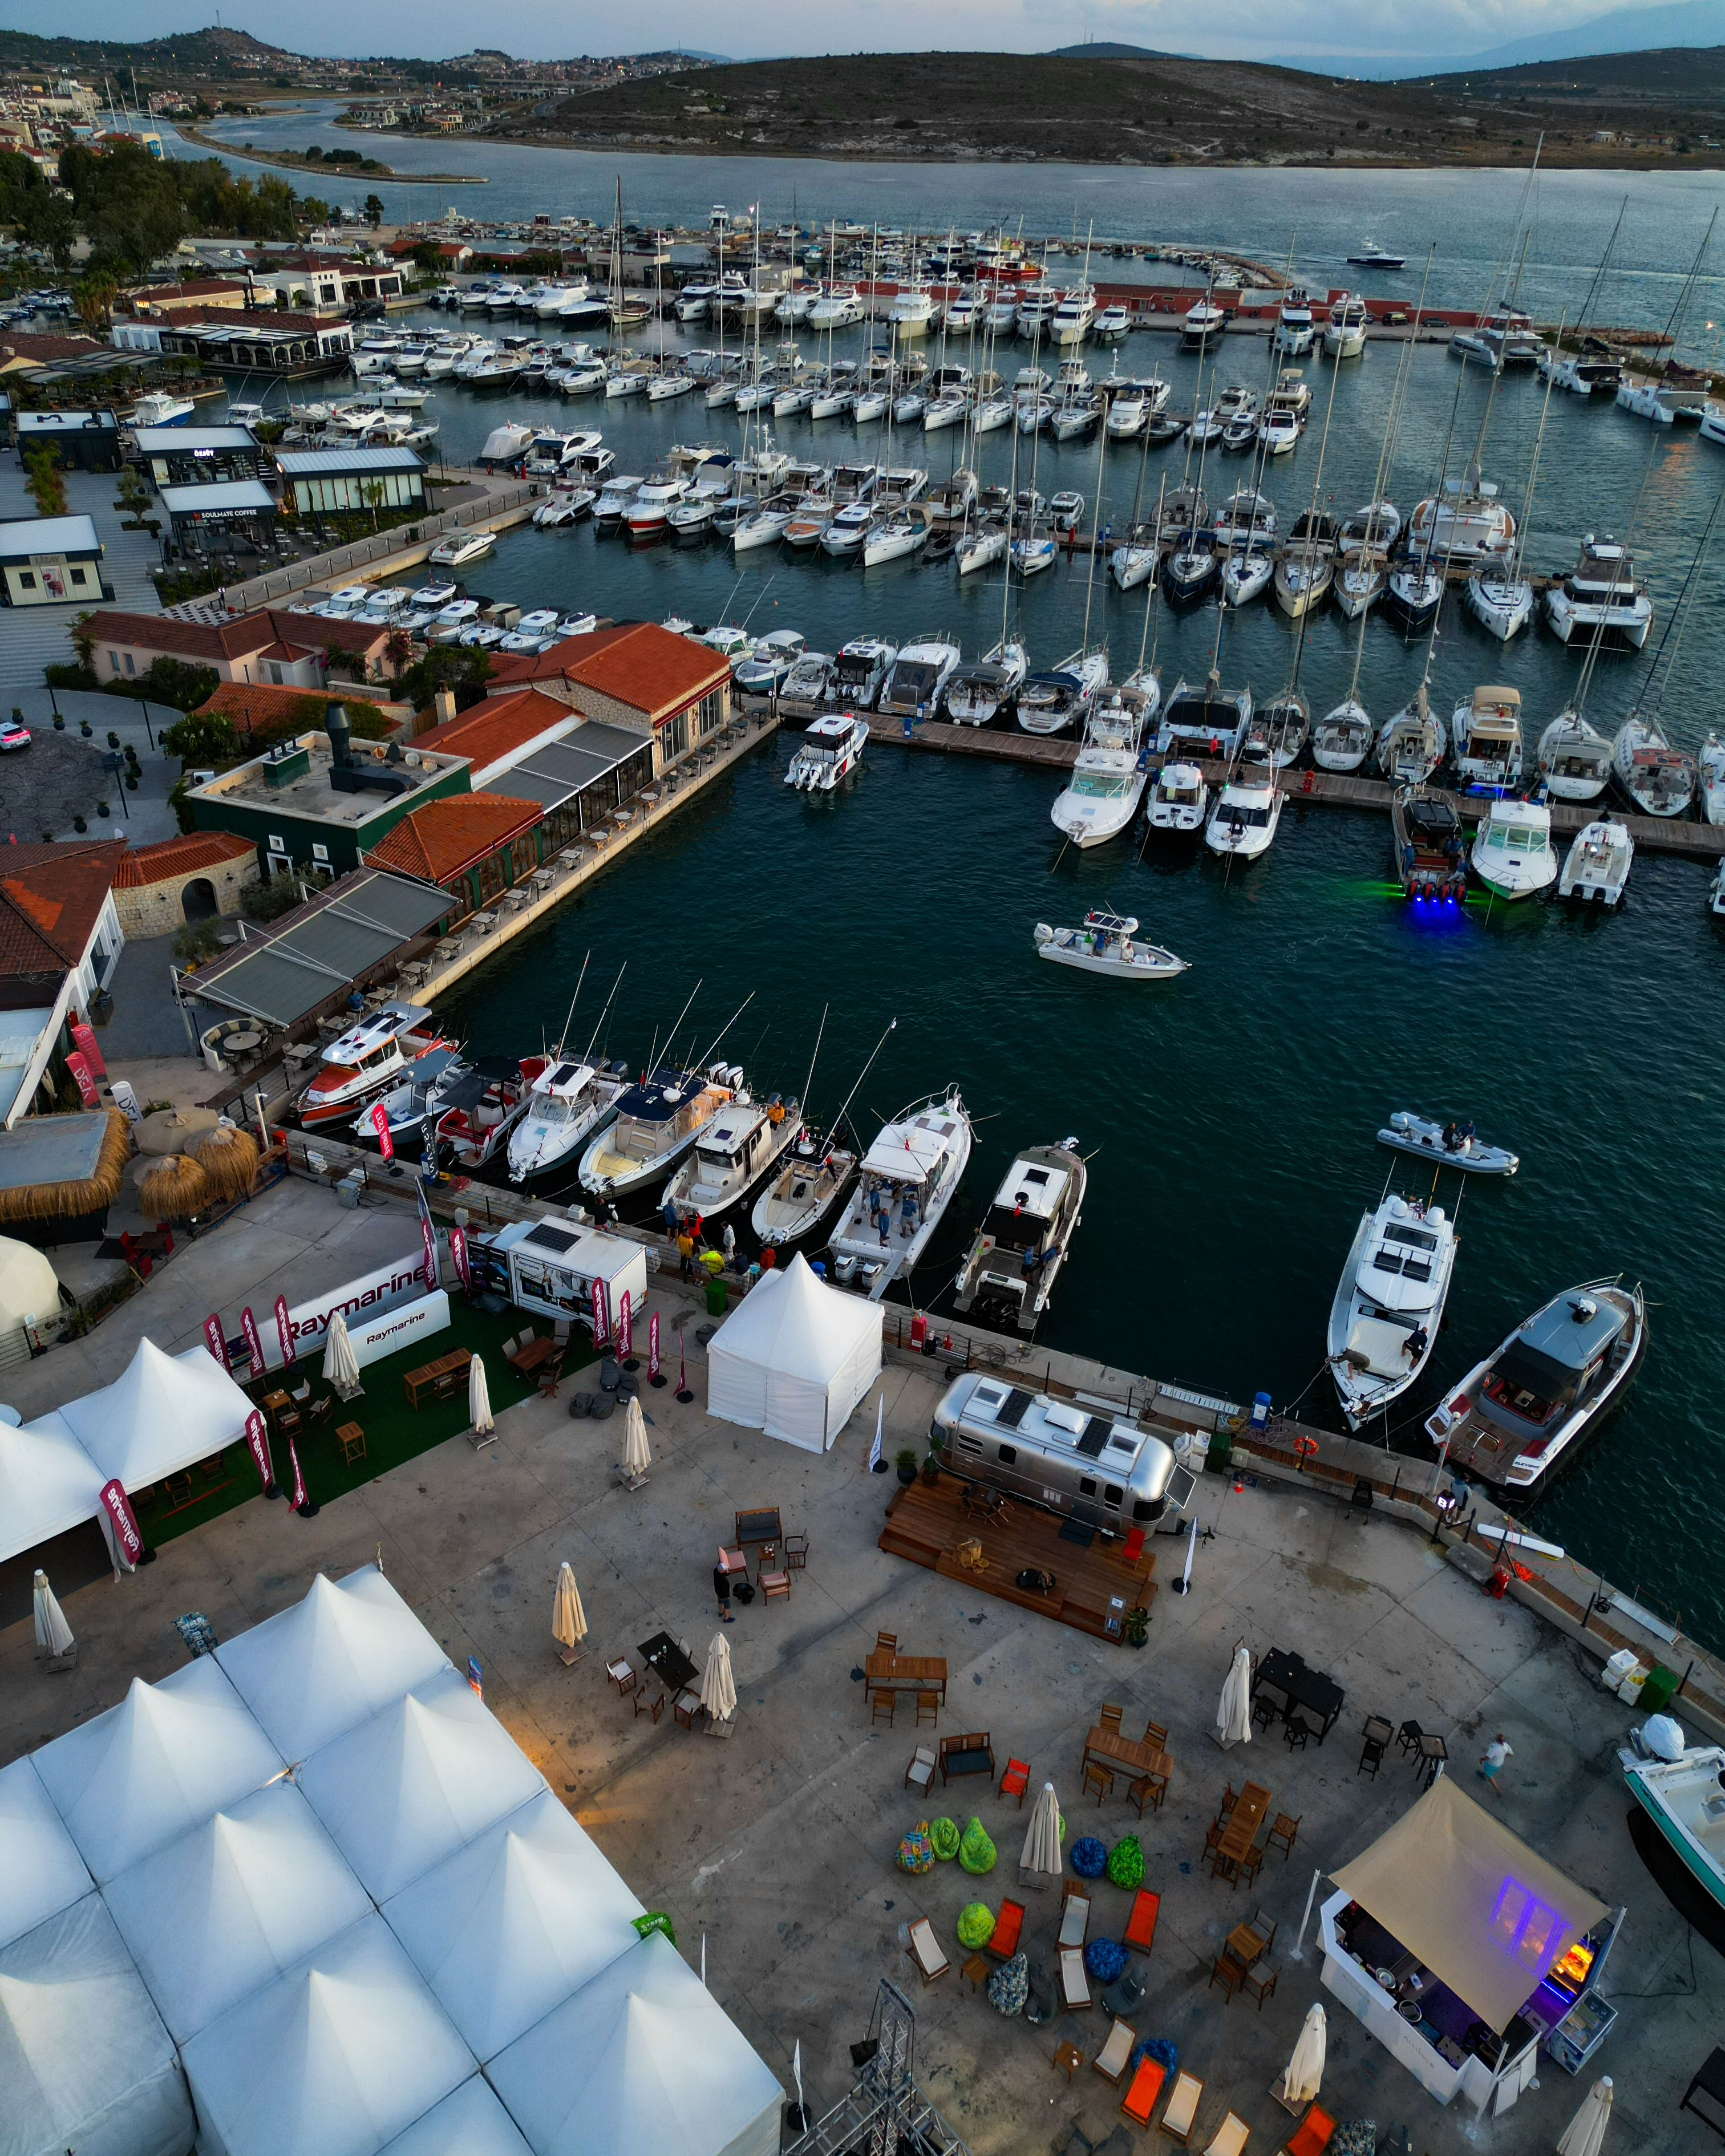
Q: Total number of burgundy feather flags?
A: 12